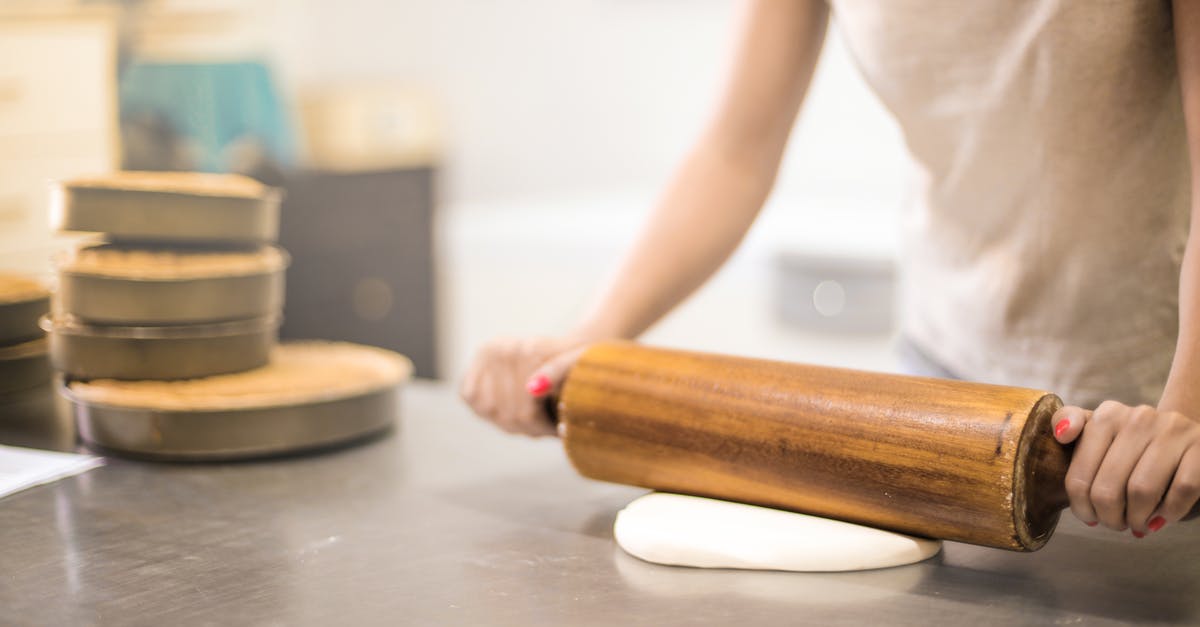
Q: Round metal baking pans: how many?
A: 6